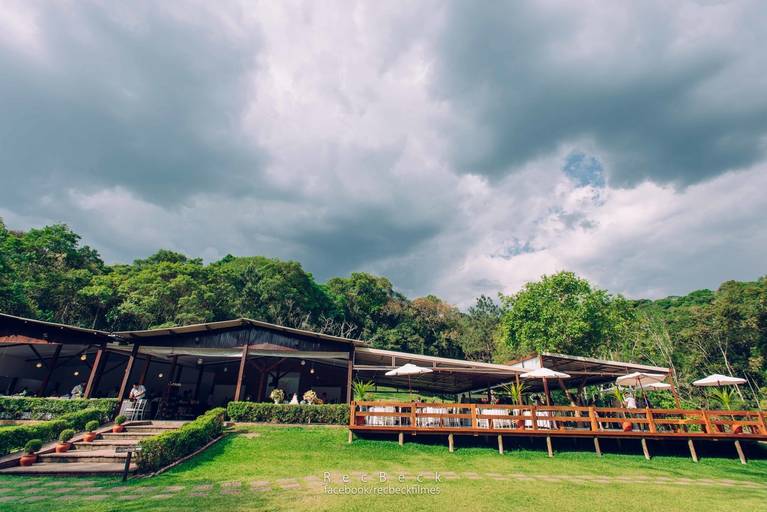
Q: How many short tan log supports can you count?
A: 9